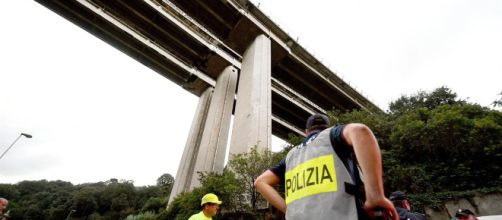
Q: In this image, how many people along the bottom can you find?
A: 5